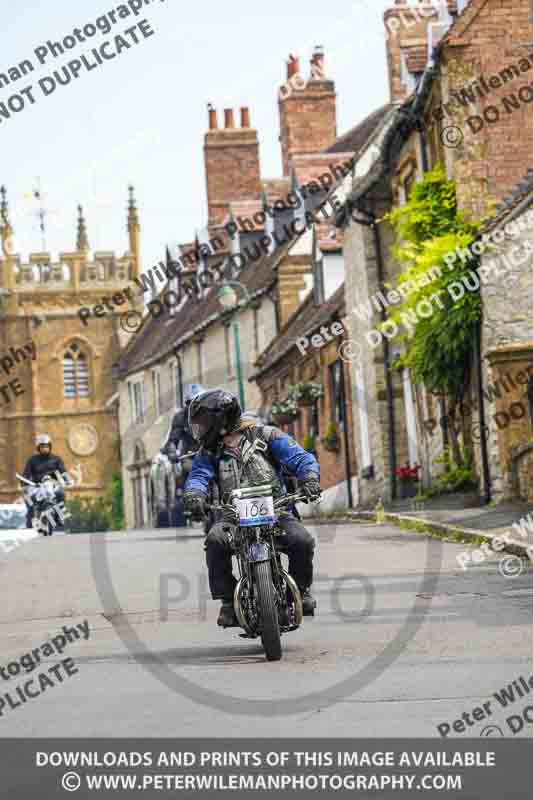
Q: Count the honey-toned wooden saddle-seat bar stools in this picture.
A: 0